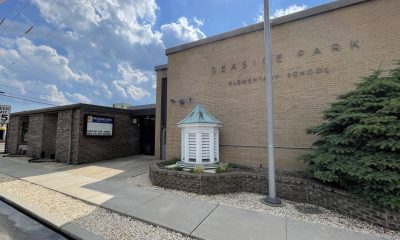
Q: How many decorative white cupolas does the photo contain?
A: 1